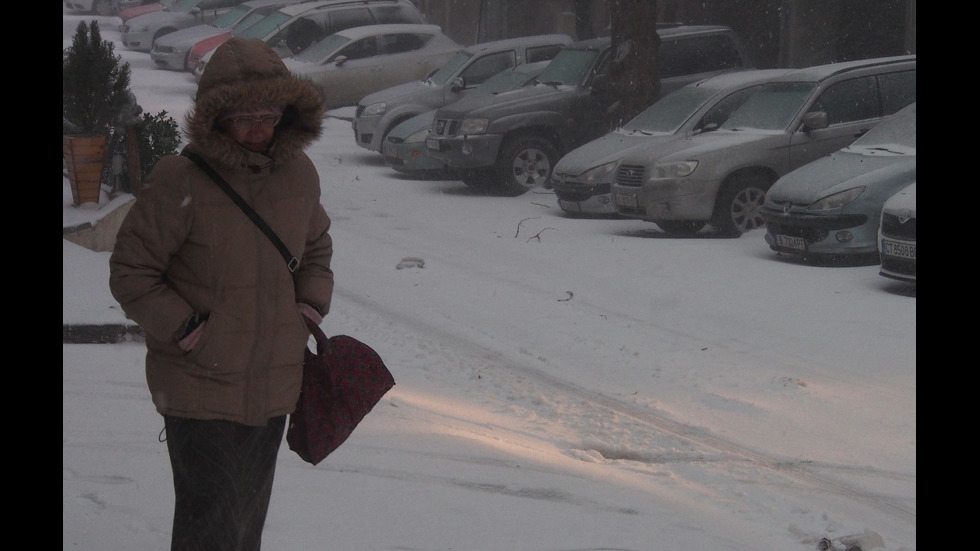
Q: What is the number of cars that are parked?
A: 14